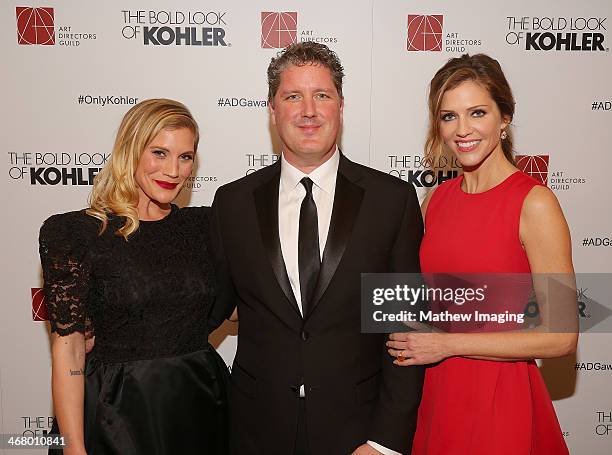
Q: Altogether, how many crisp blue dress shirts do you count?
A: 0